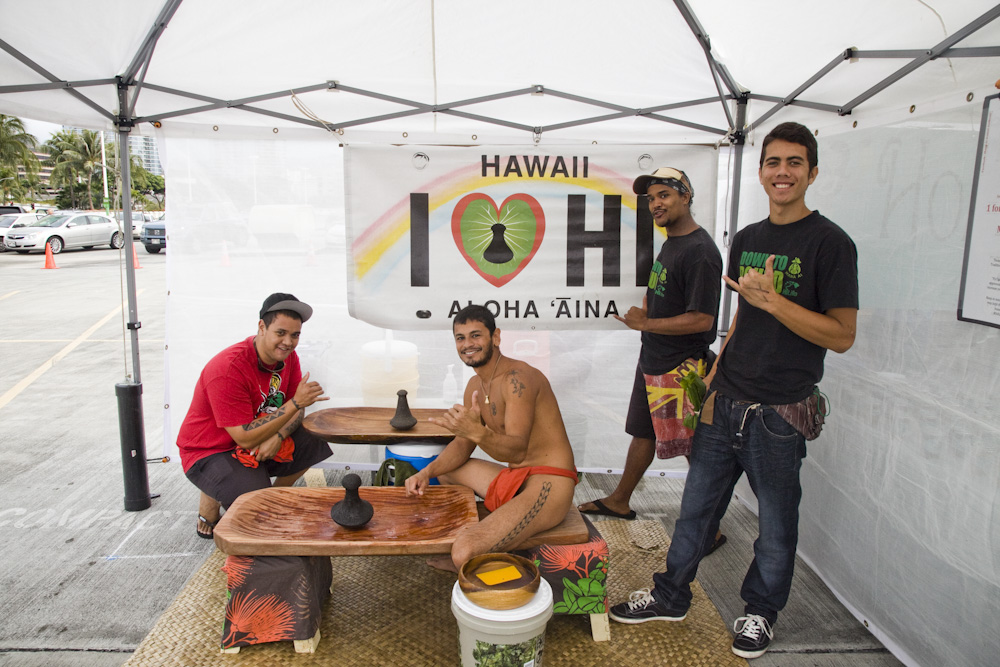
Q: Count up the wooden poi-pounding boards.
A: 2